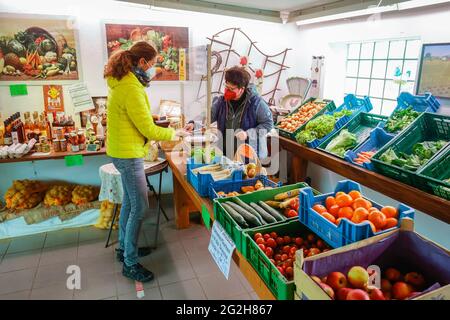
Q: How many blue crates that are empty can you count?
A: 0